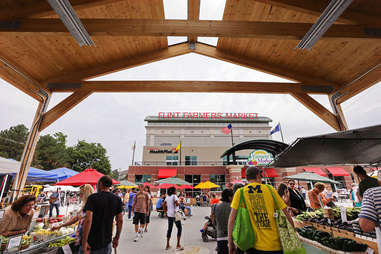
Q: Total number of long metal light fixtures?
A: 2